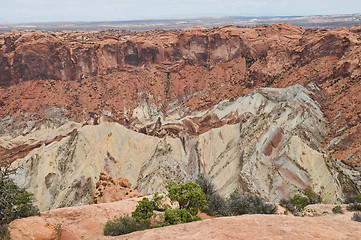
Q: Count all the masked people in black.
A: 0